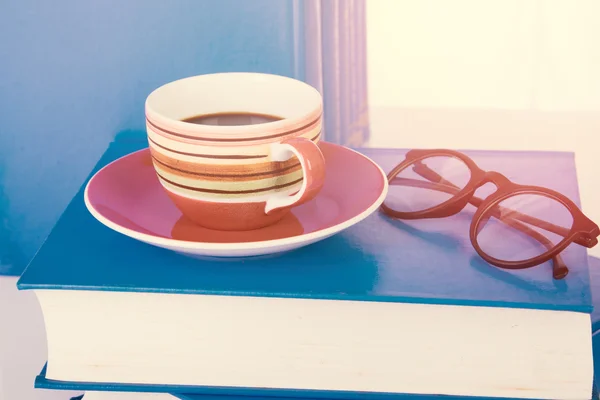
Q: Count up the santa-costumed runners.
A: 0